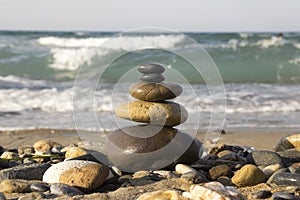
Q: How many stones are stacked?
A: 5